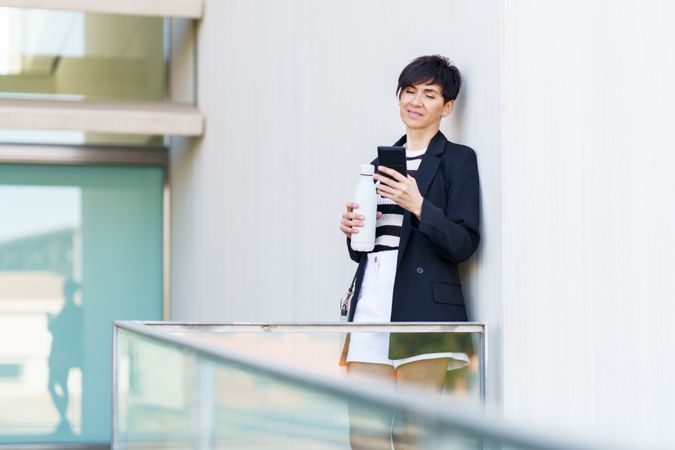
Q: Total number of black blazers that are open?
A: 1